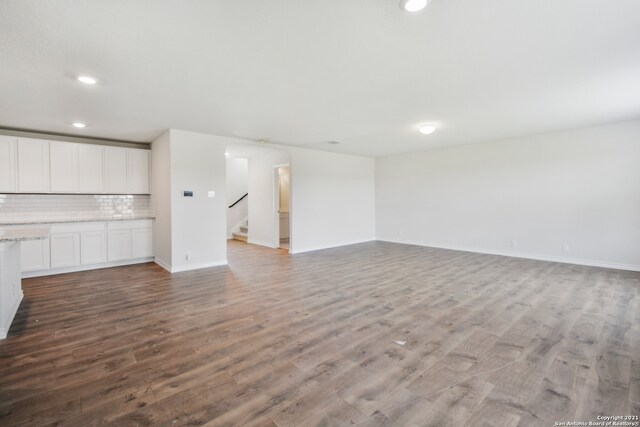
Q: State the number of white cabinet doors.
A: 11